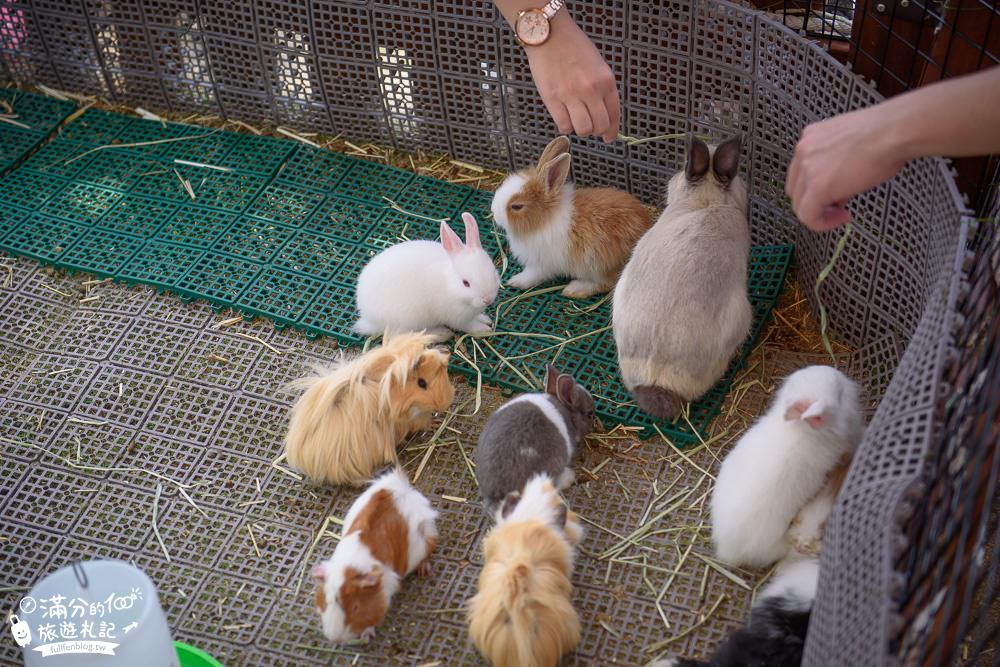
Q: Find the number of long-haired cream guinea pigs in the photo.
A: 2